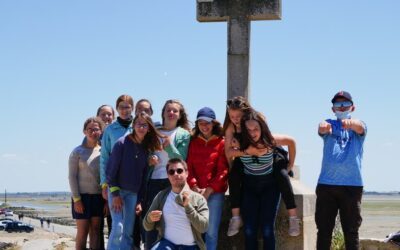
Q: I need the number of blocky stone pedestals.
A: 1